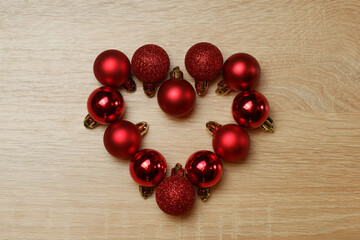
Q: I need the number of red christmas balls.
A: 12